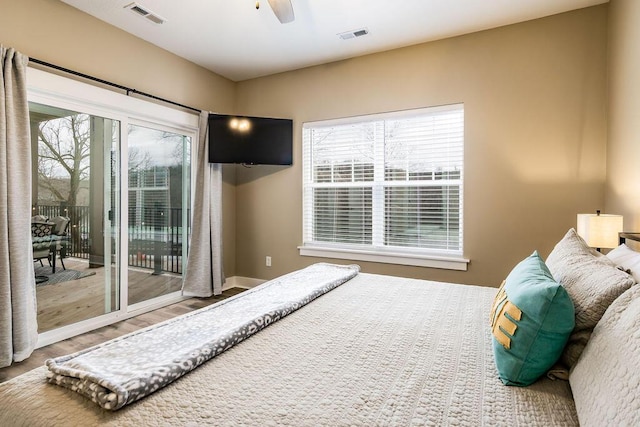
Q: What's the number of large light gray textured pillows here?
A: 2